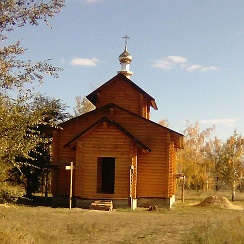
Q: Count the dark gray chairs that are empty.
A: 0